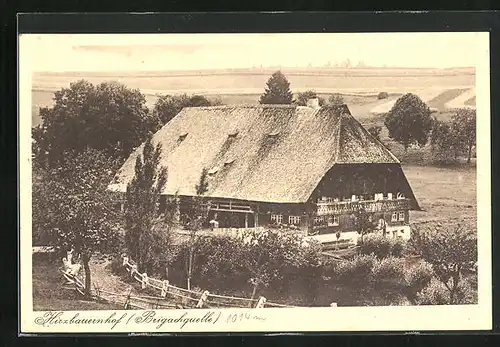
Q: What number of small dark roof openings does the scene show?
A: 5